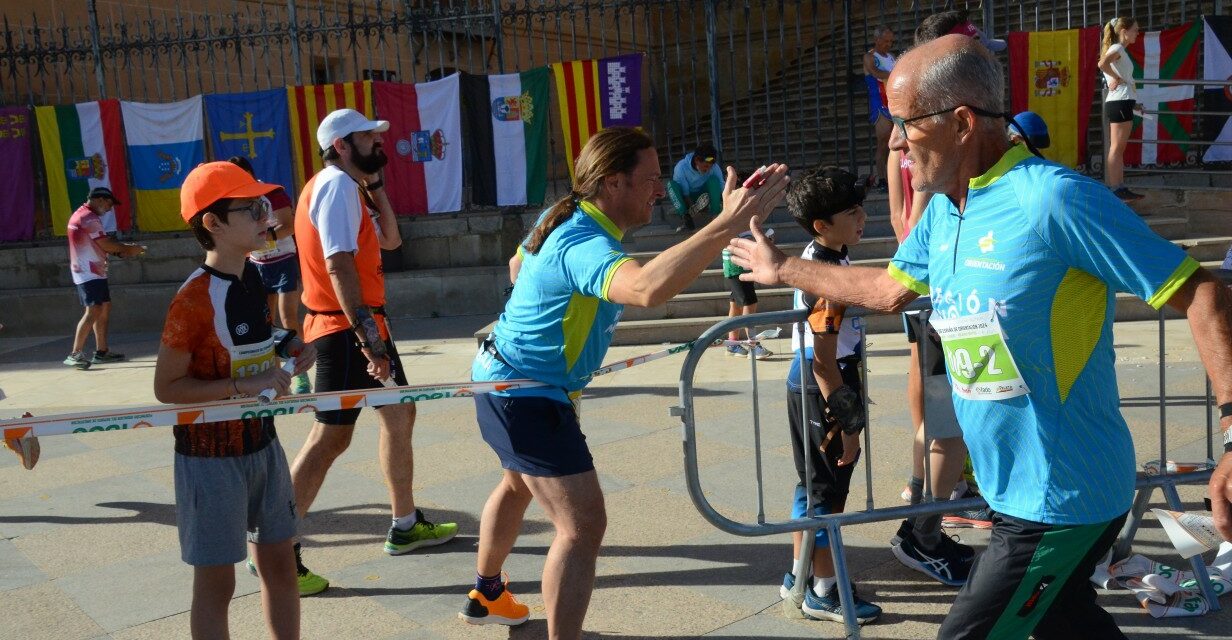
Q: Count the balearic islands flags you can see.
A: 1